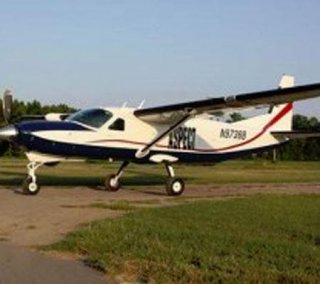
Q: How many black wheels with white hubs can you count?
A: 3